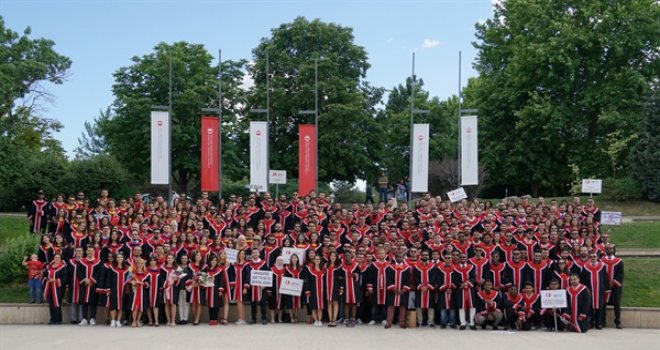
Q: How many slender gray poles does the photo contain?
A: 6